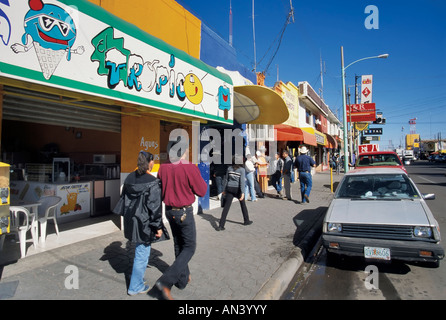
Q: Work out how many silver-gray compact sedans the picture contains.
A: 1